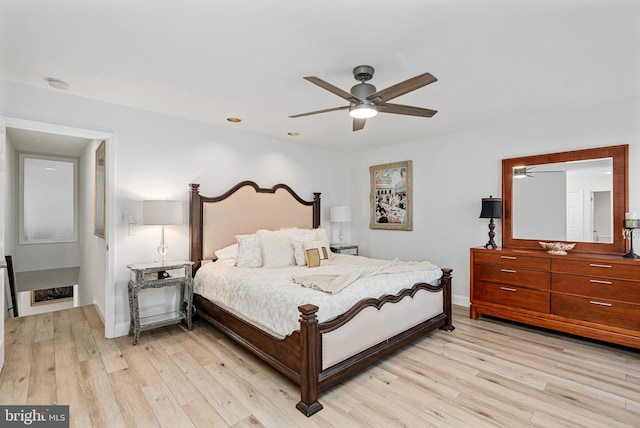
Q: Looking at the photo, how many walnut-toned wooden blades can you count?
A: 5